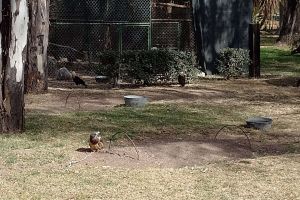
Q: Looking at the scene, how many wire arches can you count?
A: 3